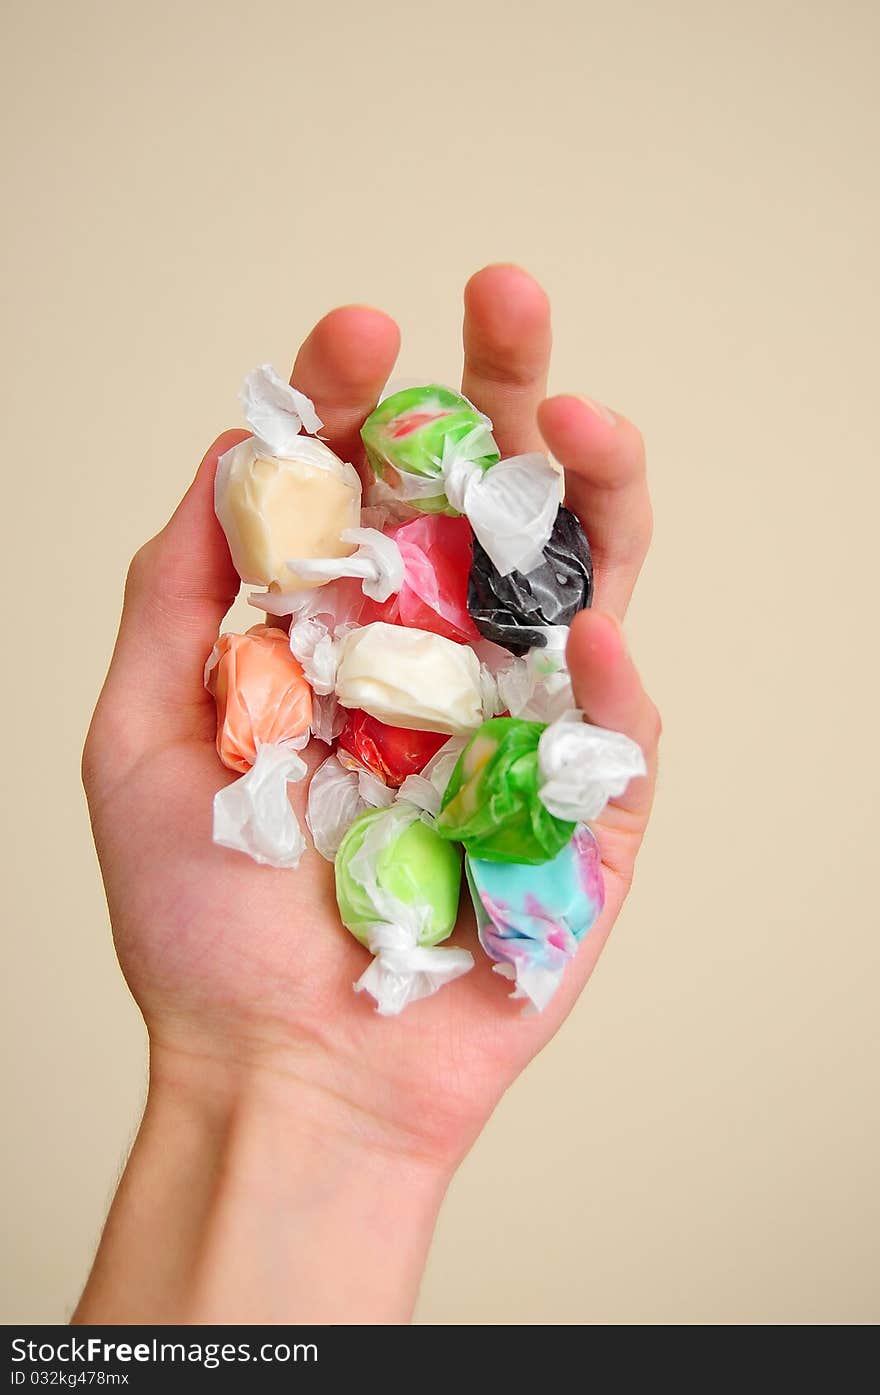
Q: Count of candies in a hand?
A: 10